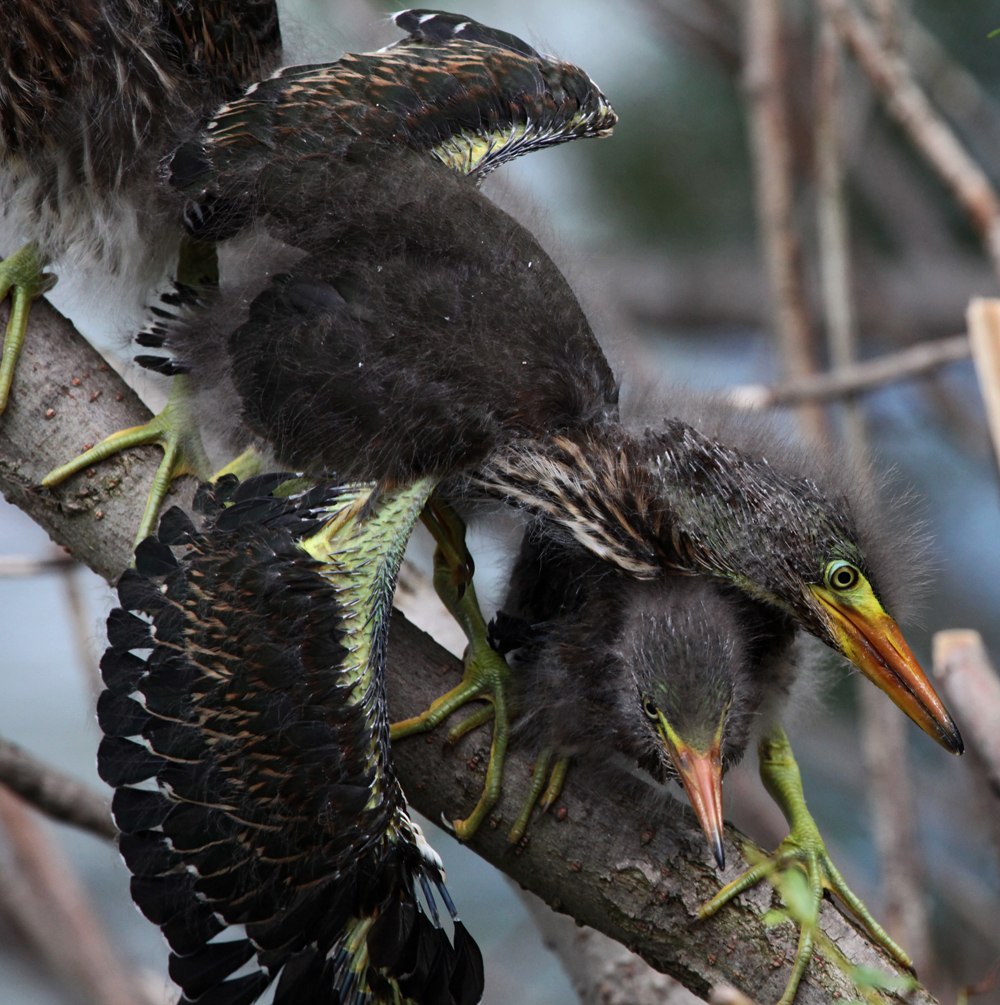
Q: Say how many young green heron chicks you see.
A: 3